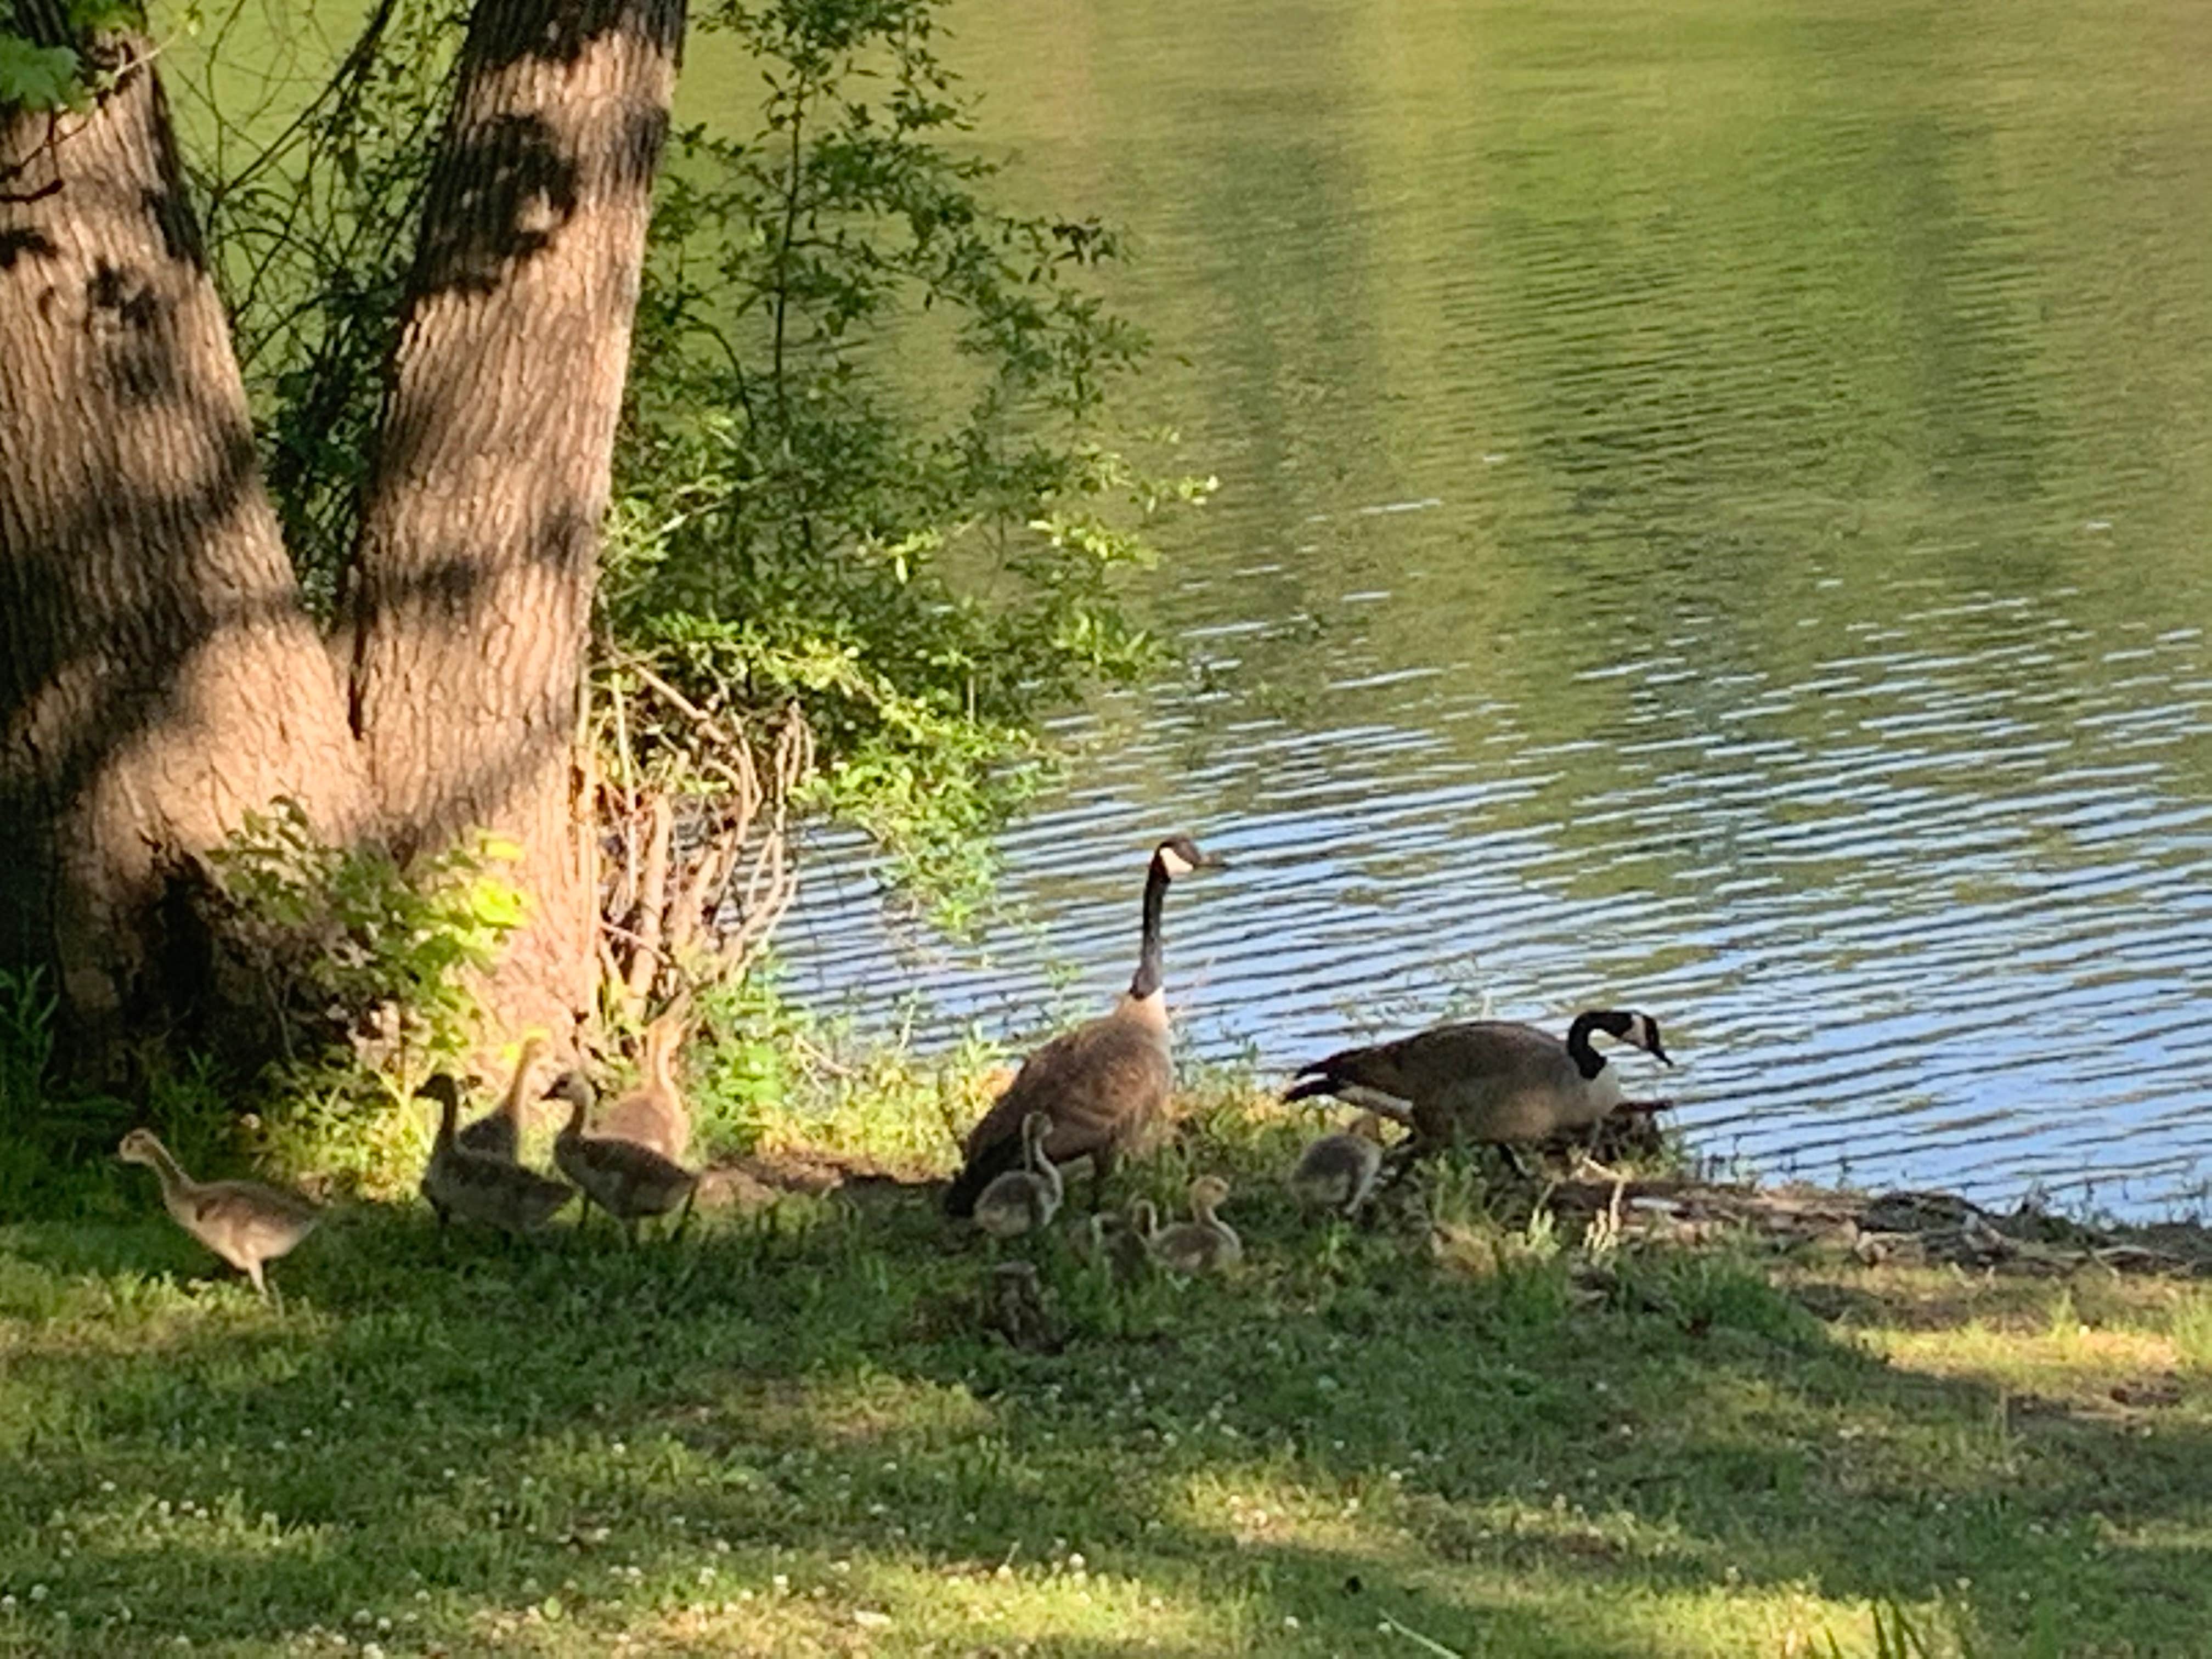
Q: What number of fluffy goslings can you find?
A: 9